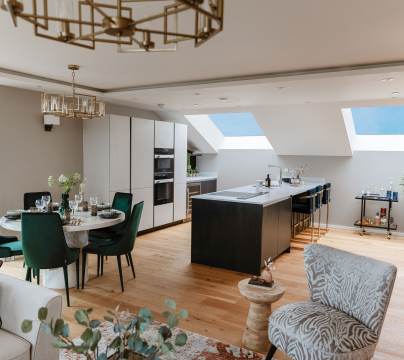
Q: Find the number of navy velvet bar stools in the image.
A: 3